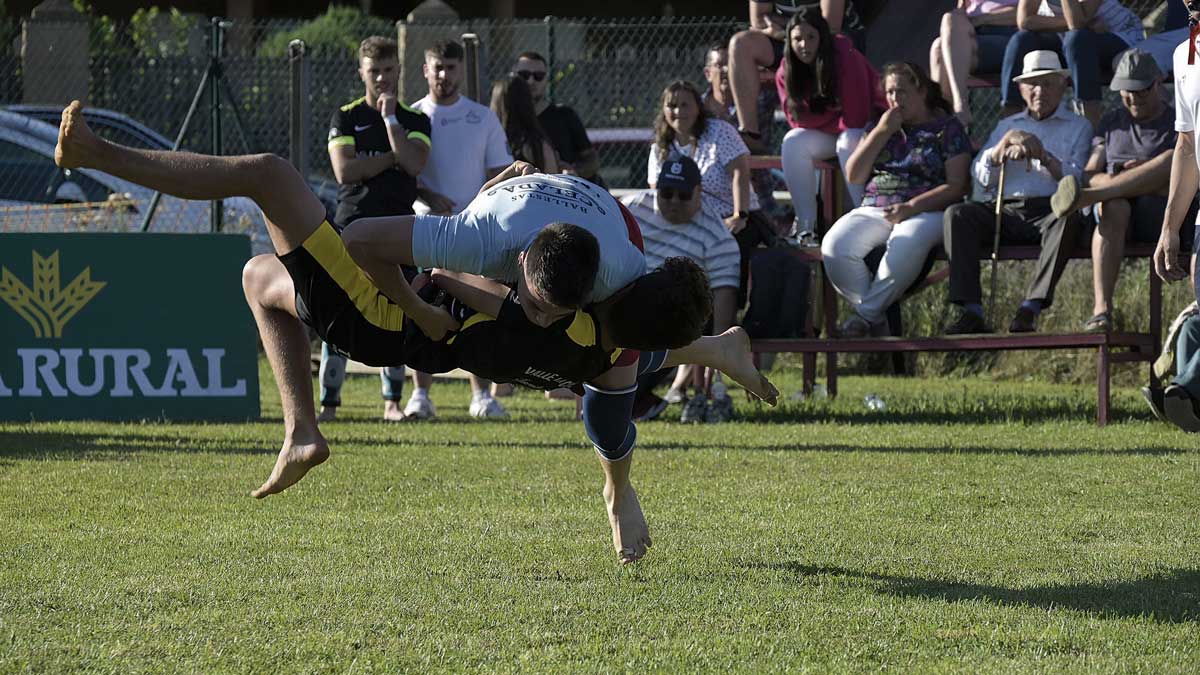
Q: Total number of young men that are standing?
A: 3